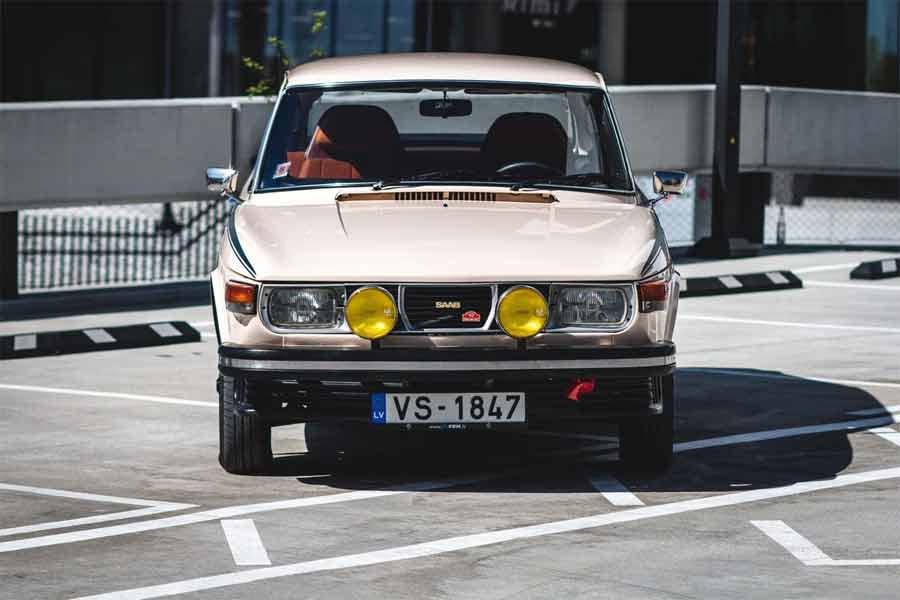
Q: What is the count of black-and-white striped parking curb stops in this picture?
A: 3